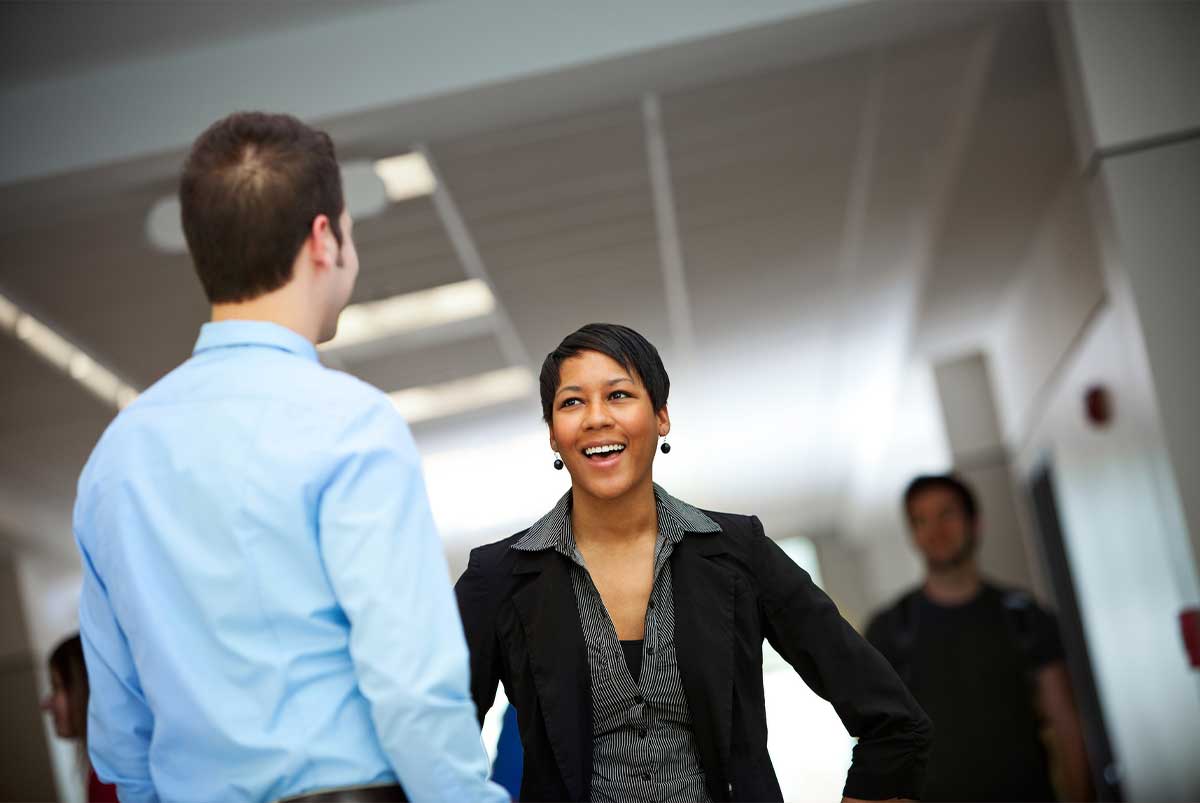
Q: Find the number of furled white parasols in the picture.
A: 0